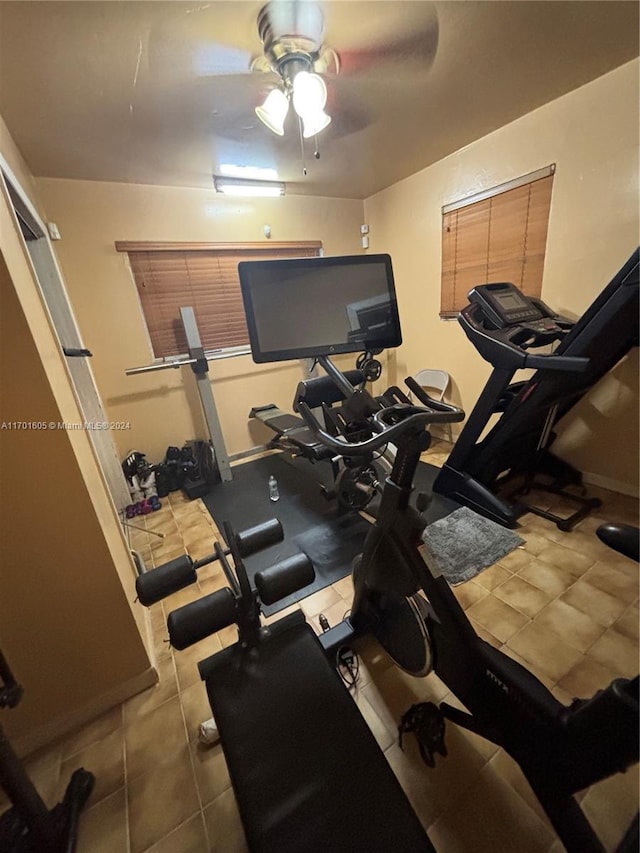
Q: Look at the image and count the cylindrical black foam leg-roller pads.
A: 4